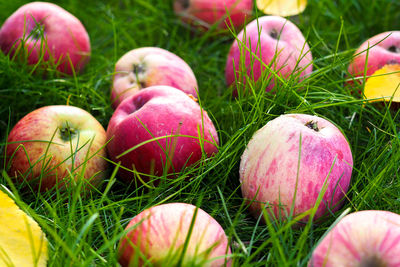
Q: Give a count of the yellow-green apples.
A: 1